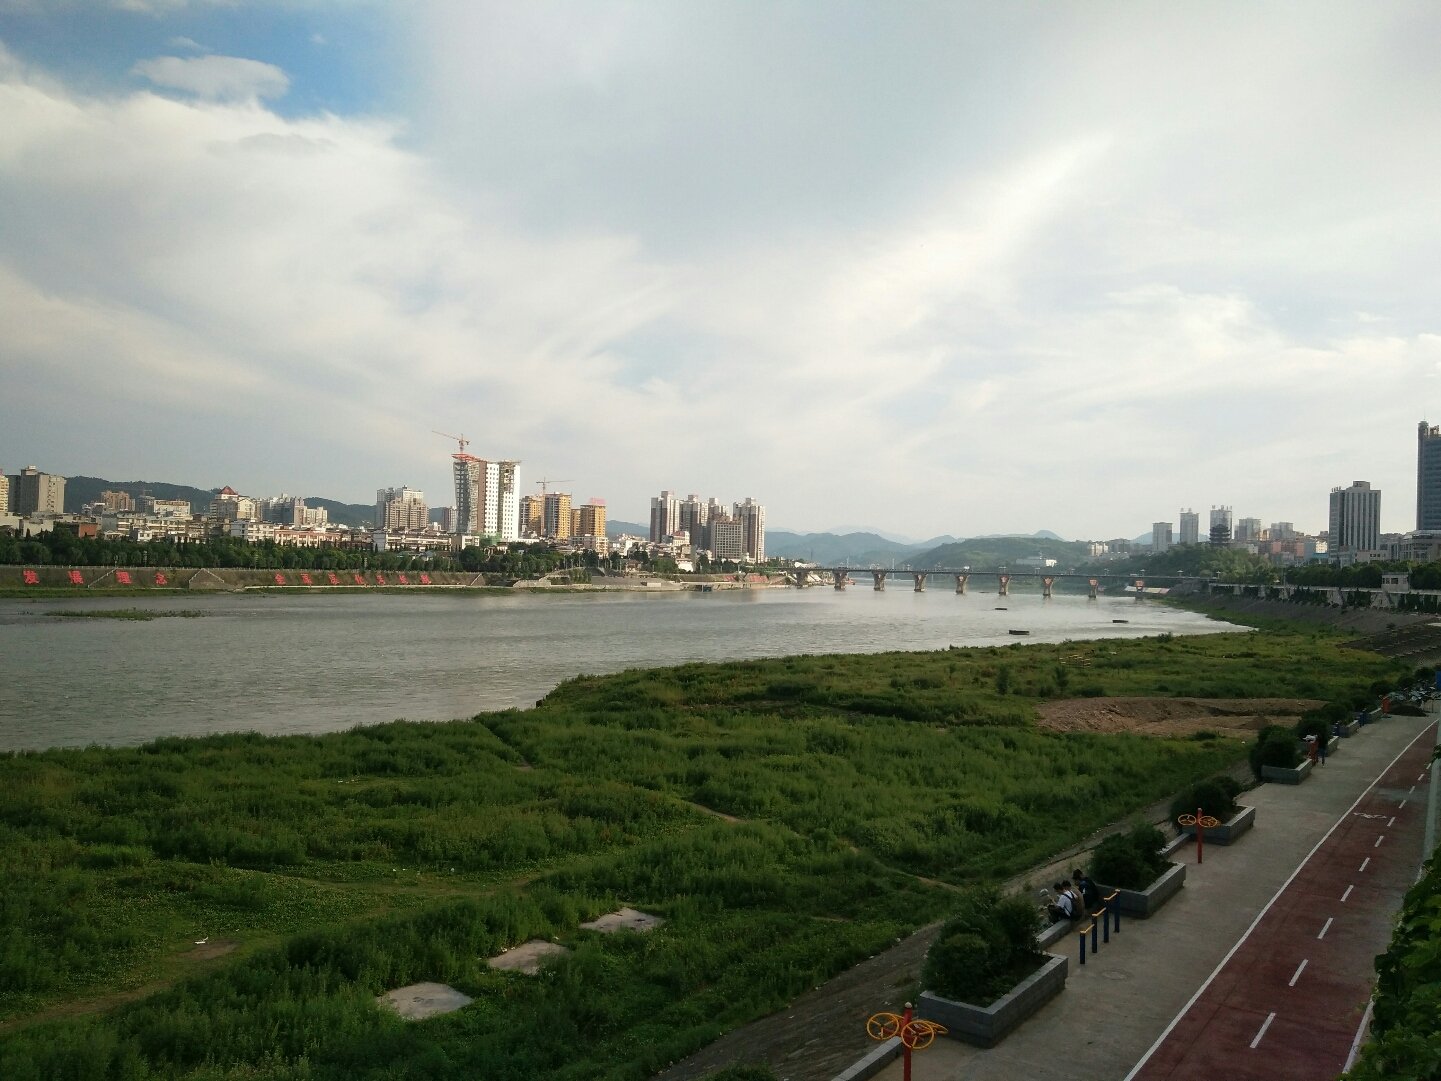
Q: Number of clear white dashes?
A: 11